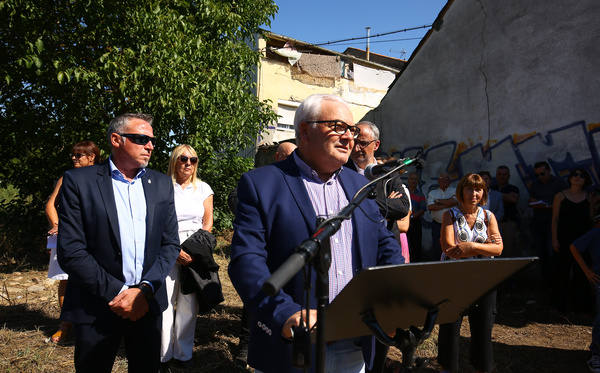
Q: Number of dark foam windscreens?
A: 1